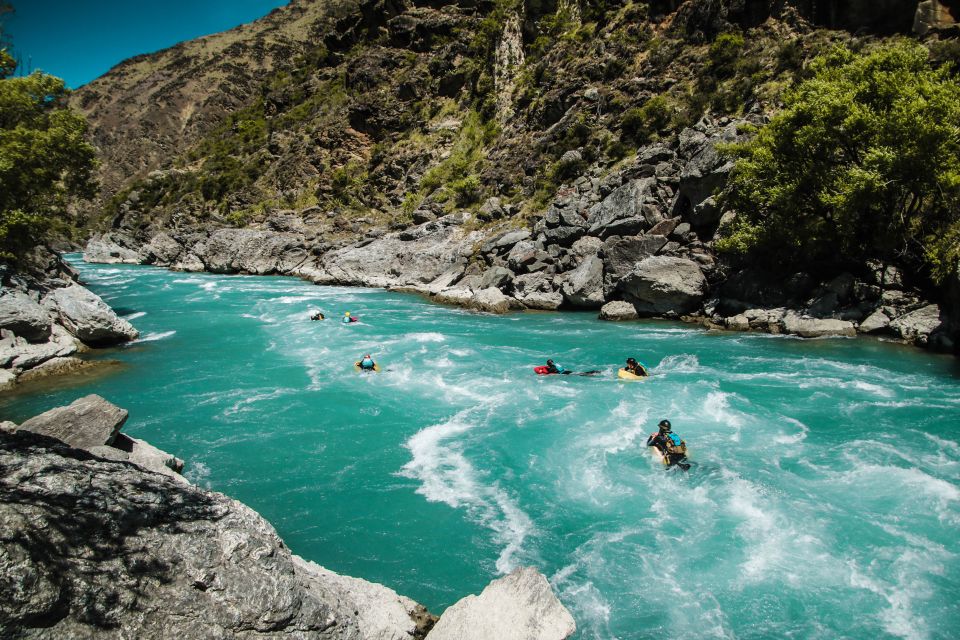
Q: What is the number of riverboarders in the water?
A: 6